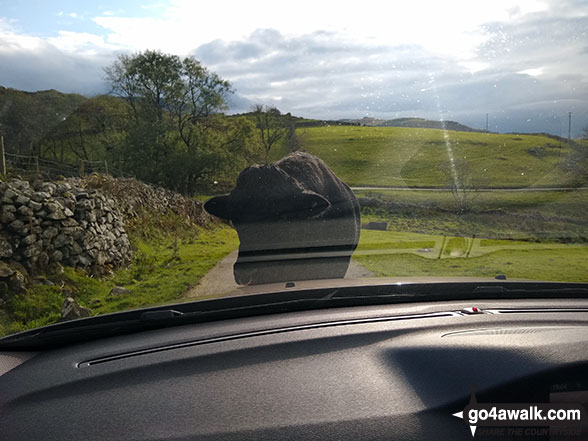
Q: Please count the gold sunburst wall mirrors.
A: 0